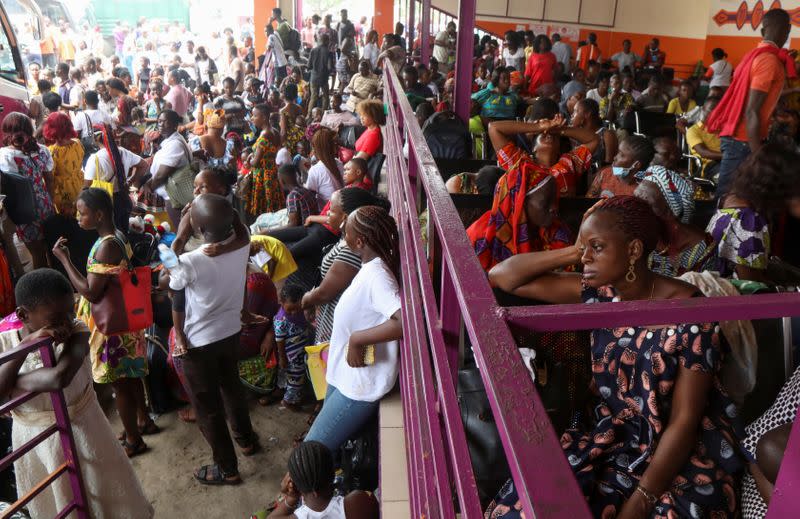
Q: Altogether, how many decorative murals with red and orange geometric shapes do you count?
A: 1